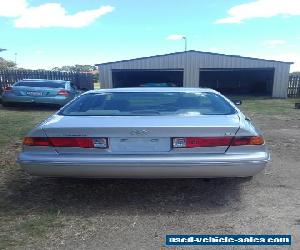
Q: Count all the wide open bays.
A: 2